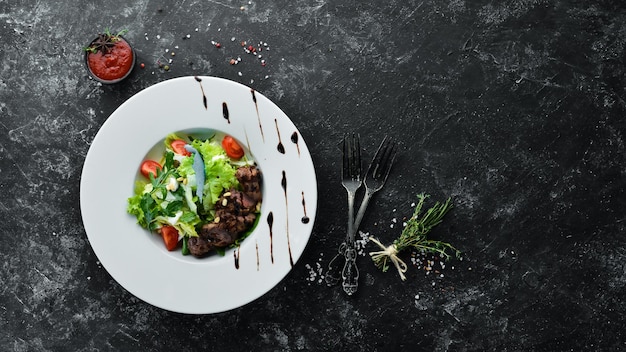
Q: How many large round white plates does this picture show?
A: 1